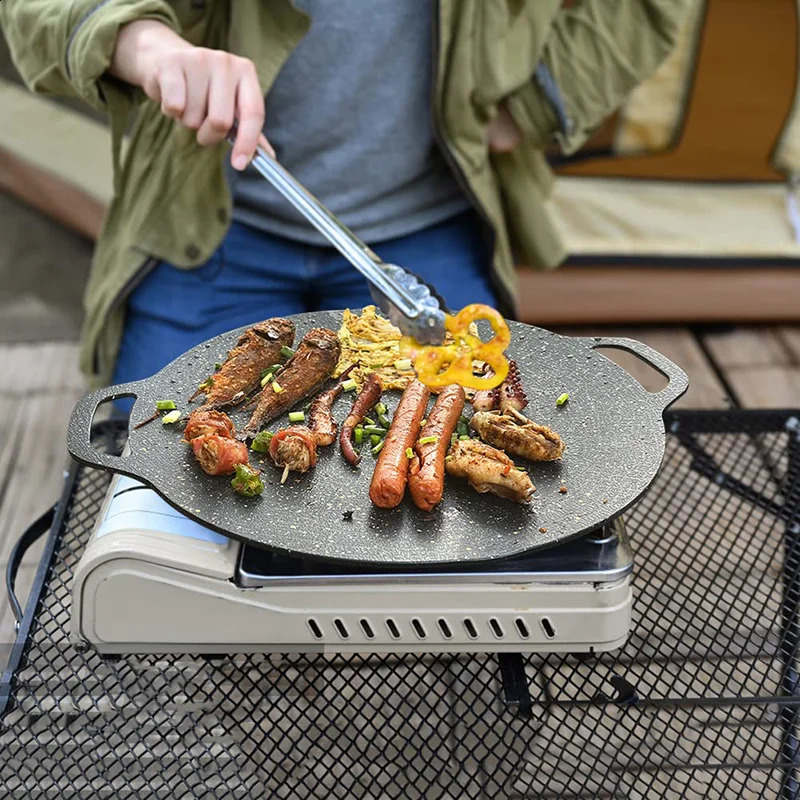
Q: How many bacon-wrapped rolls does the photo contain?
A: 3